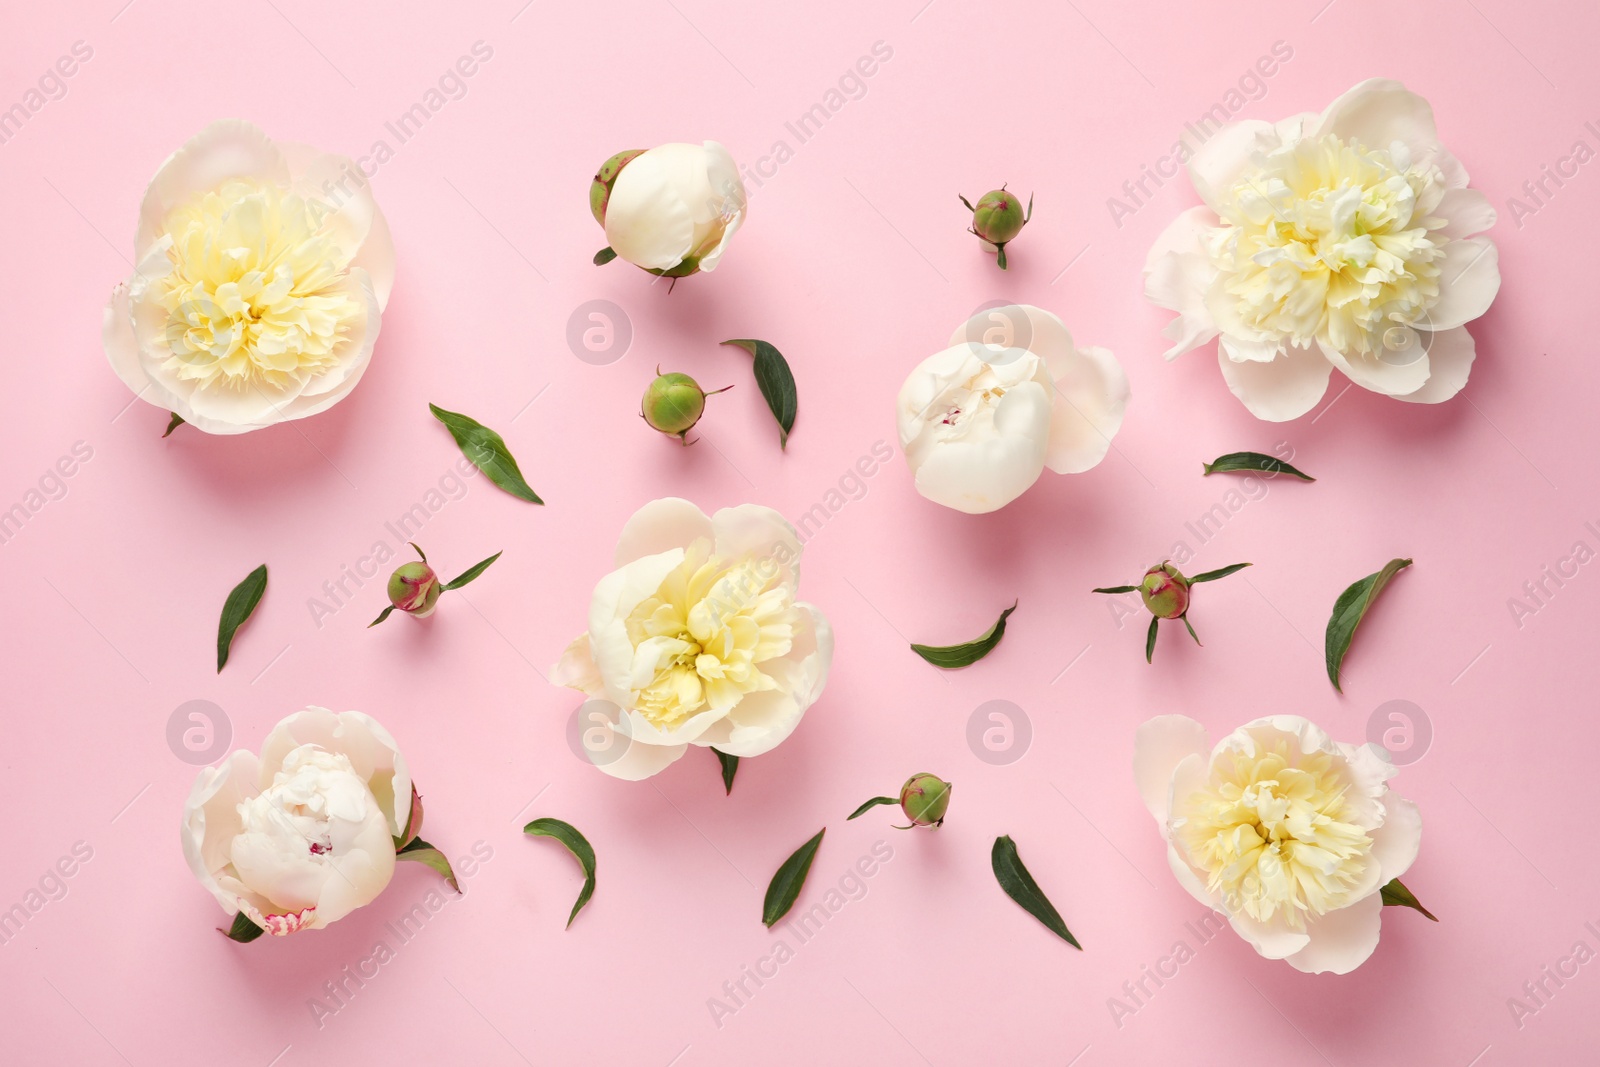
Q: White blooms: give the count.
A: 7